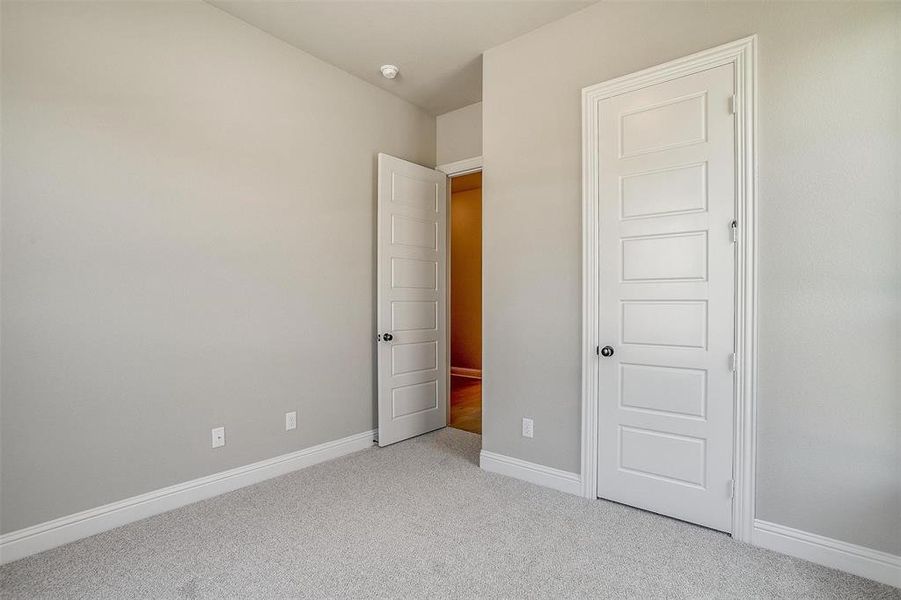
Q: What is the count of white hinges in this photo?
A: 4